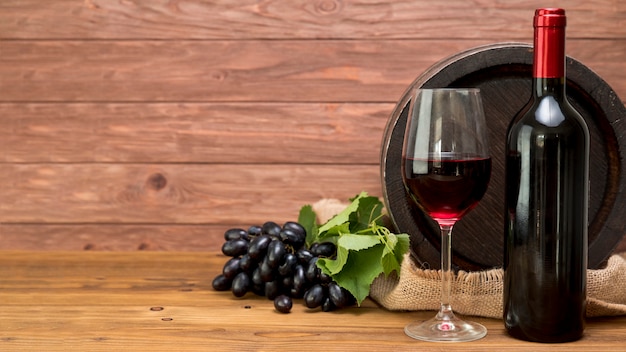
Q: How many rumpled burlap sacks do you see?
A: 1